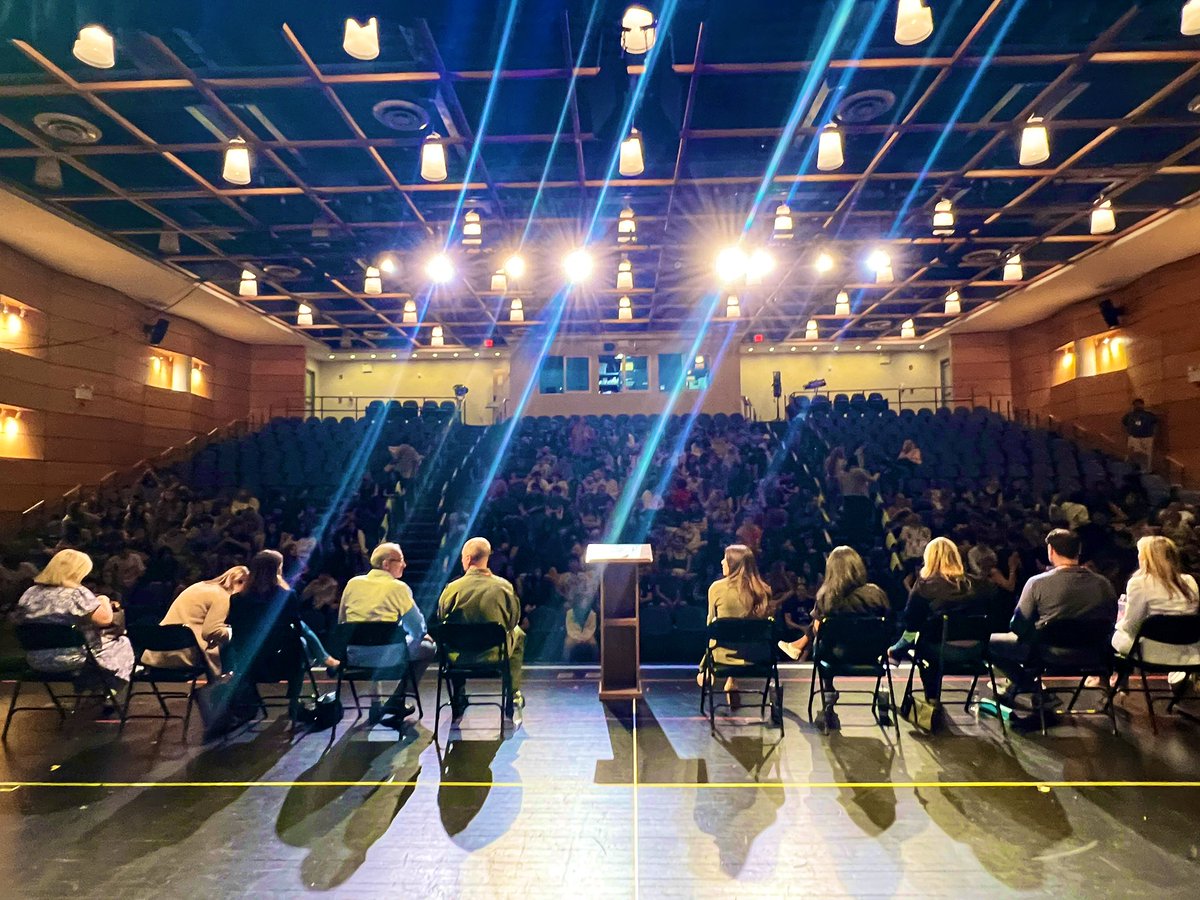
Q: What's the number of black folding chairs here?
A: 10